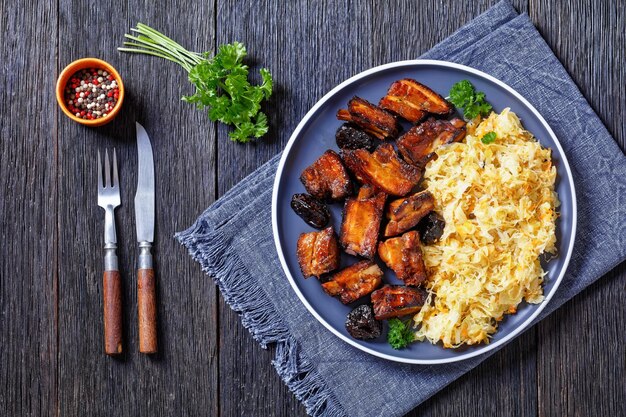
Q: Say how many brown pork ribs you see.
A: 11